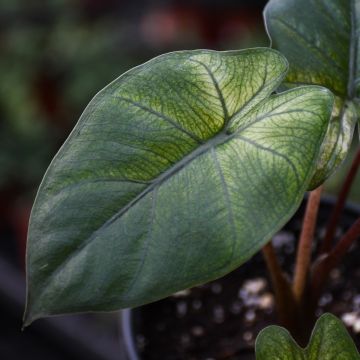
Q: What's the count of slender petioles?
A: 4